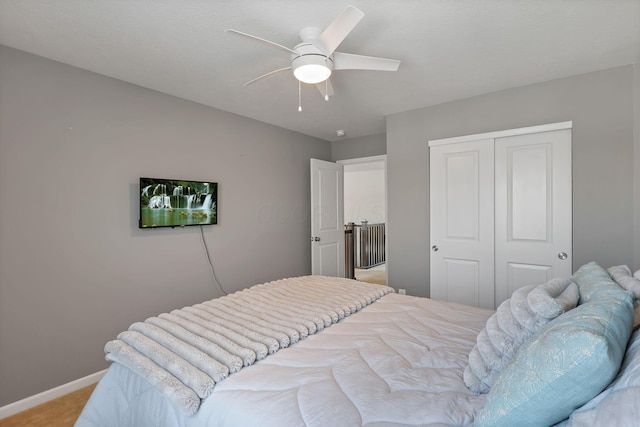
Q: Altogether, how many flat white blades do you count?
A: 5